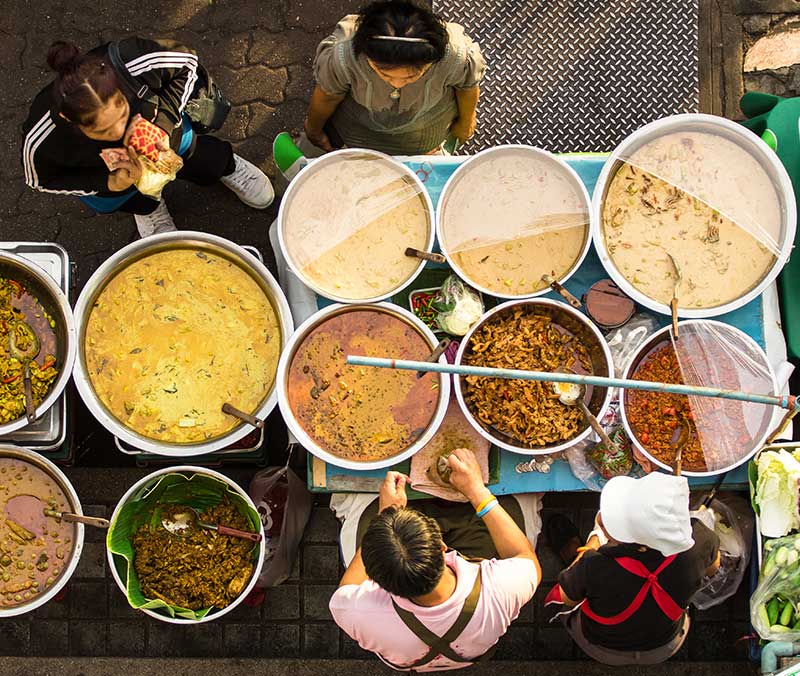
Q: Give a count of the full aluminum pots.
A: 8